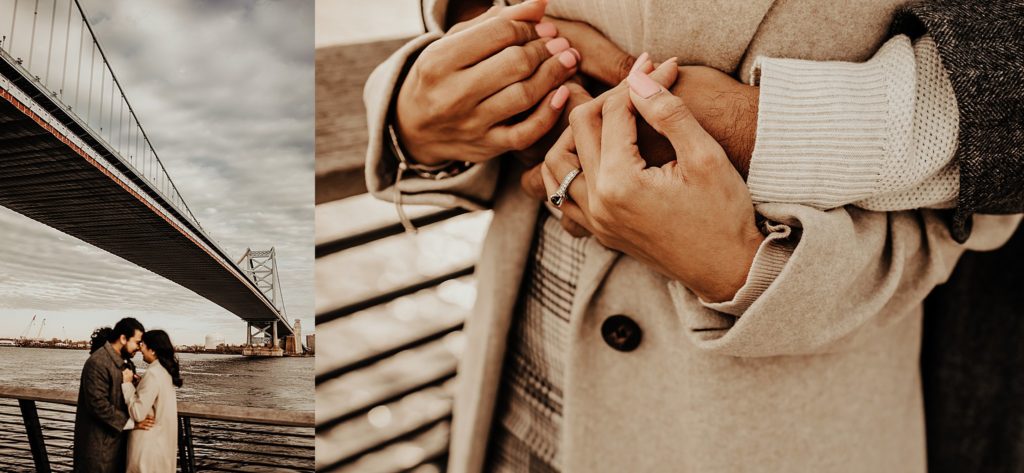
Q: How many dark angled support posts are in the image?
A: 2